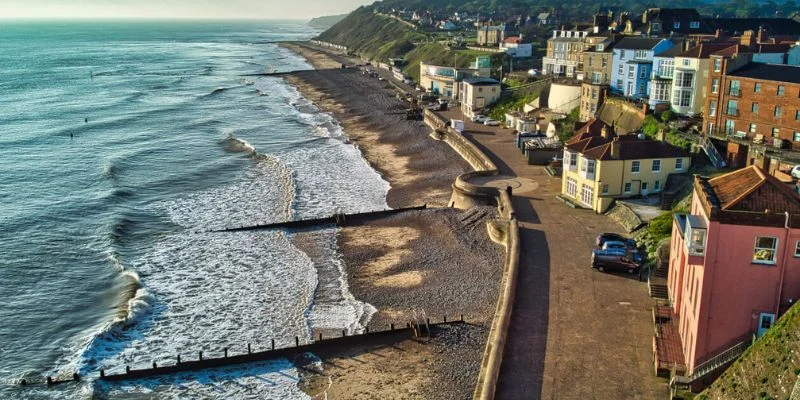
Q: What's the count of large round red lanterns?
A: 0